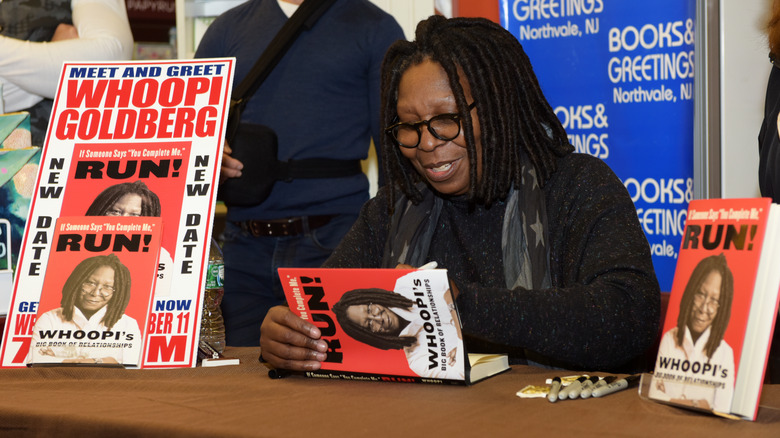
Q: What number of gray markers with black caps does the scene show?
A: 5